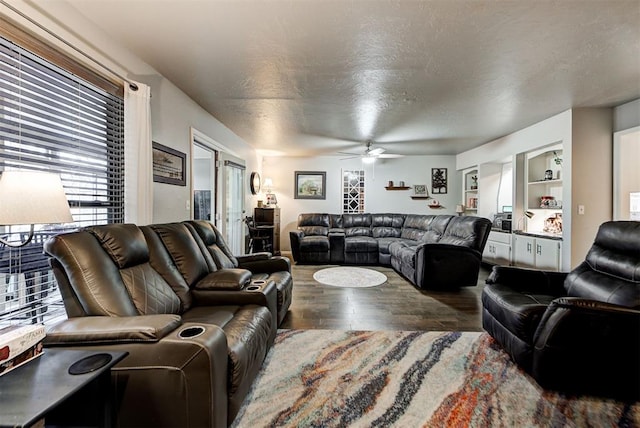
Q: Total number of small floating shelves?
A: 3